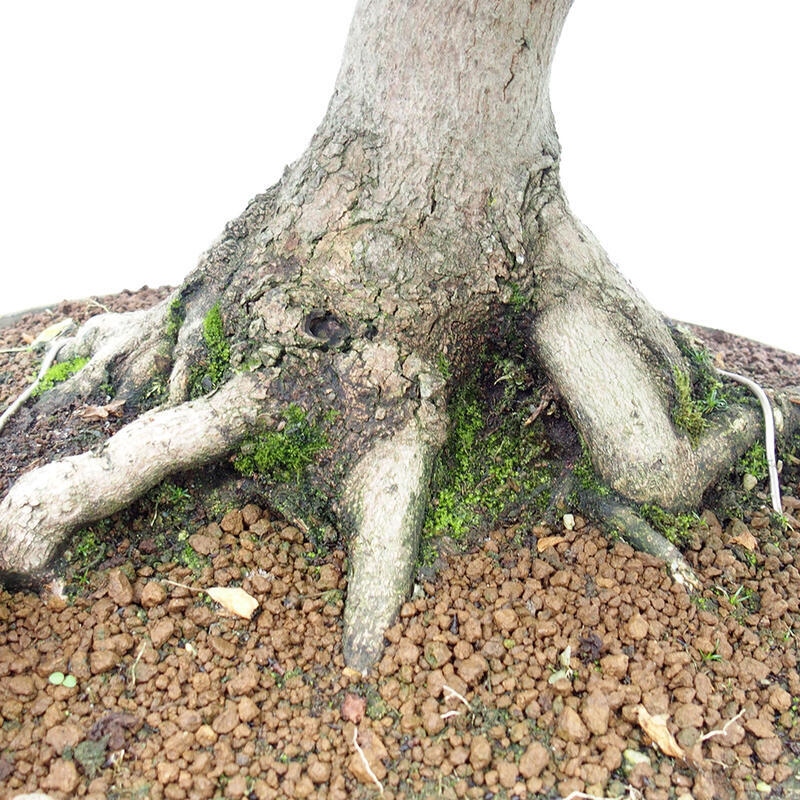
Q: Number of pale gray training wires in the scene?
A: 2